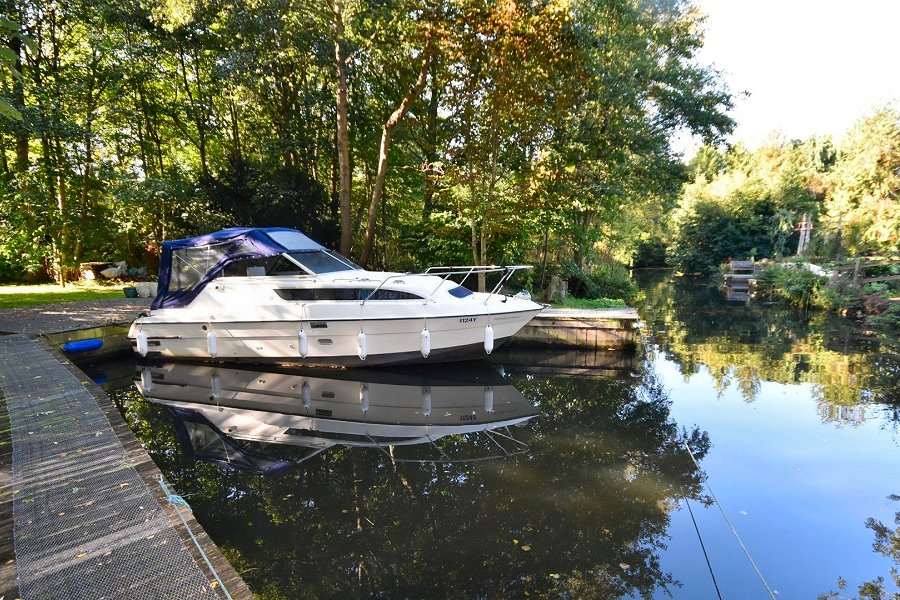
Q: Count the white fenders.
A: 6